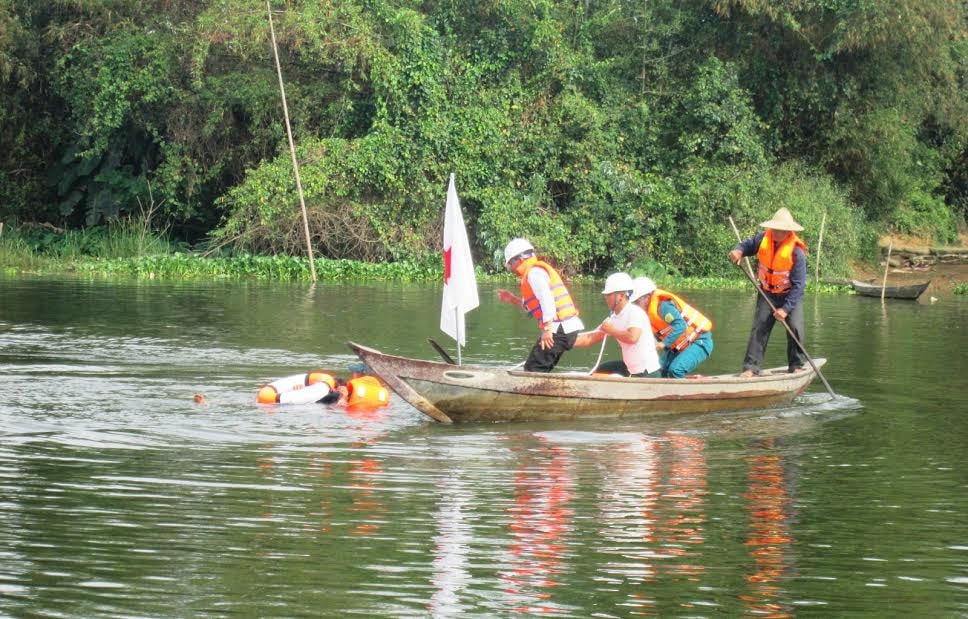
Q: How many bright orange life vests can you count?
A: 4